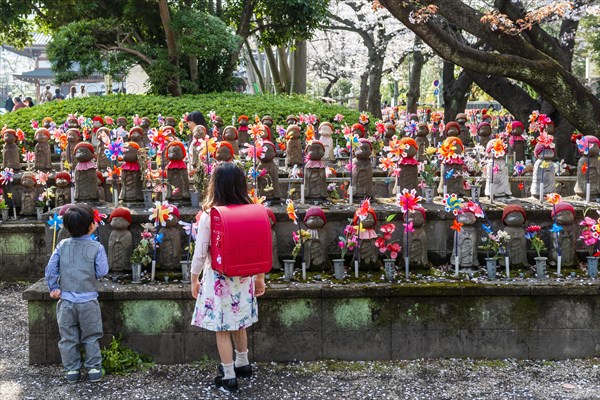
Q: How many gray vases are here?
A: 14